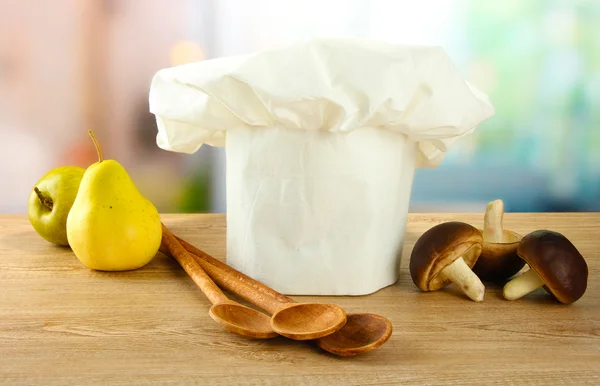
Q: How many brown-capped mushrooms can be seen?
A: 3